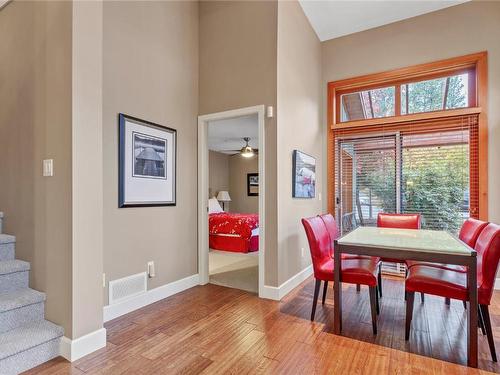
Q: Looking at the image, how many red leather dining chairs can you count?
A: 5